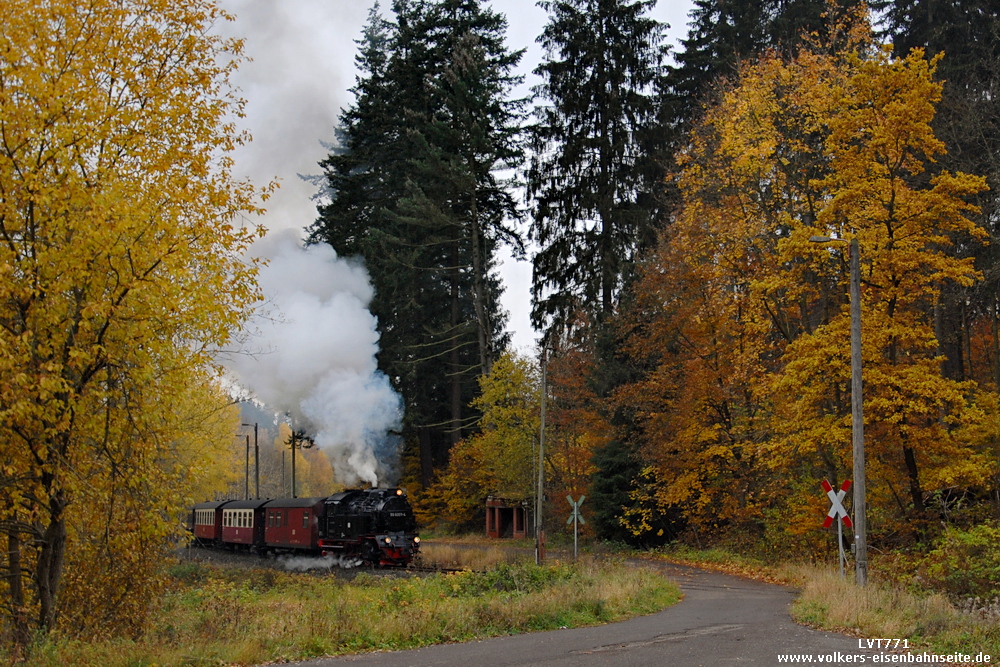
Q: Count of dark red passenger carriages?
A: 3